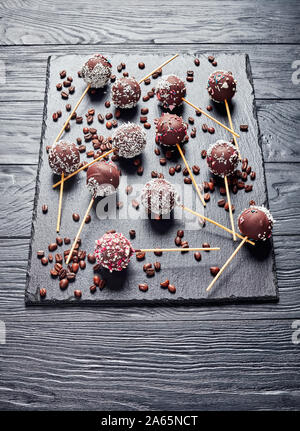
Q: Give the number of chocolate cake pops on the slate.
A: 12